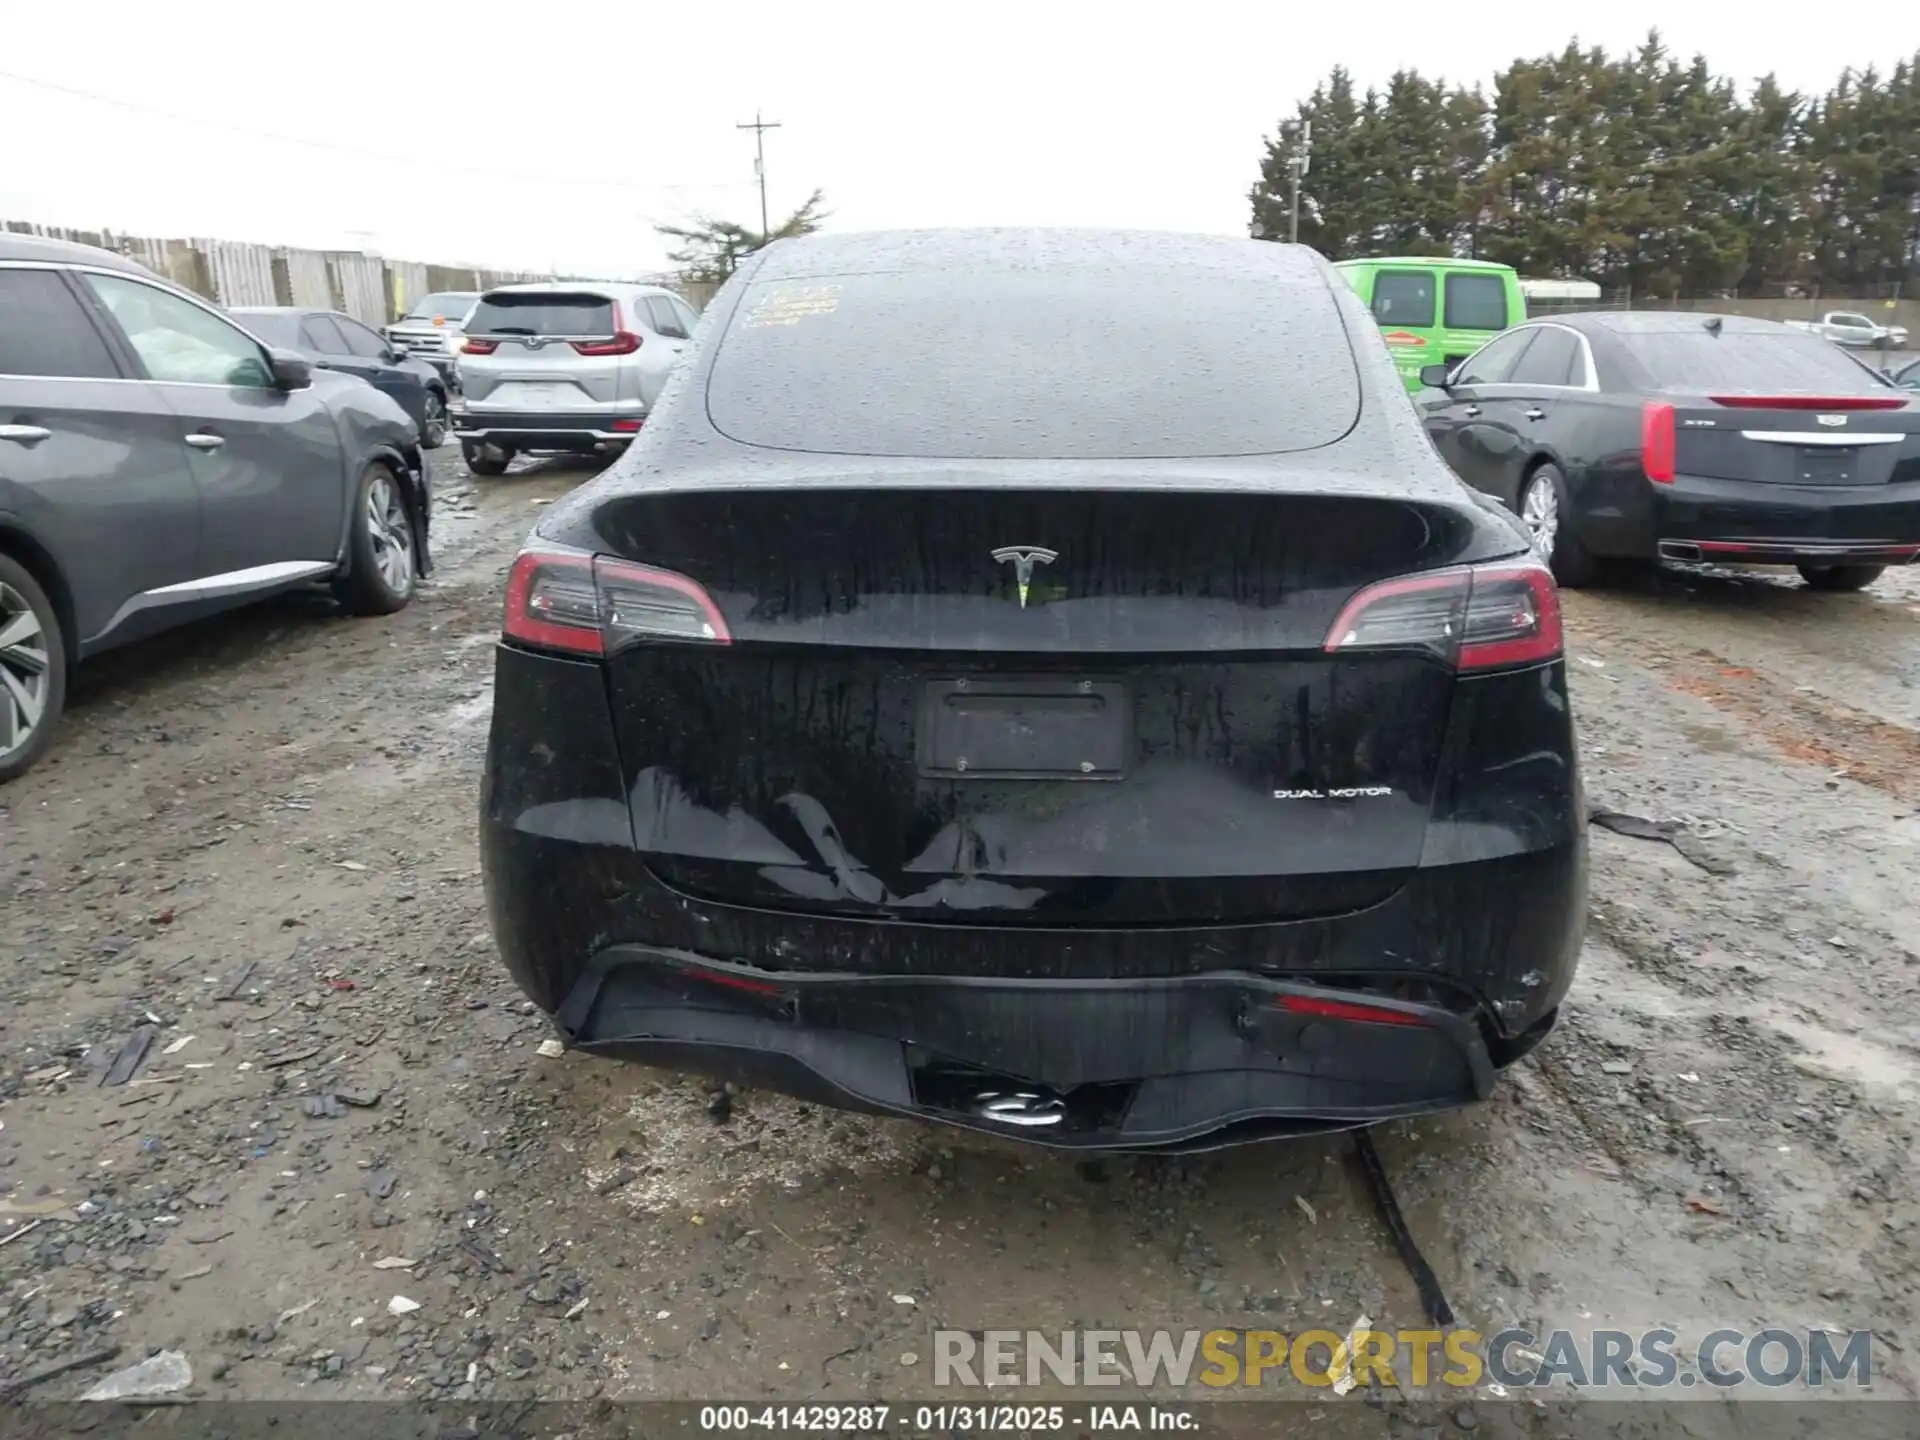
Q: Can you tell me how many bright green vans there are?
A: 1